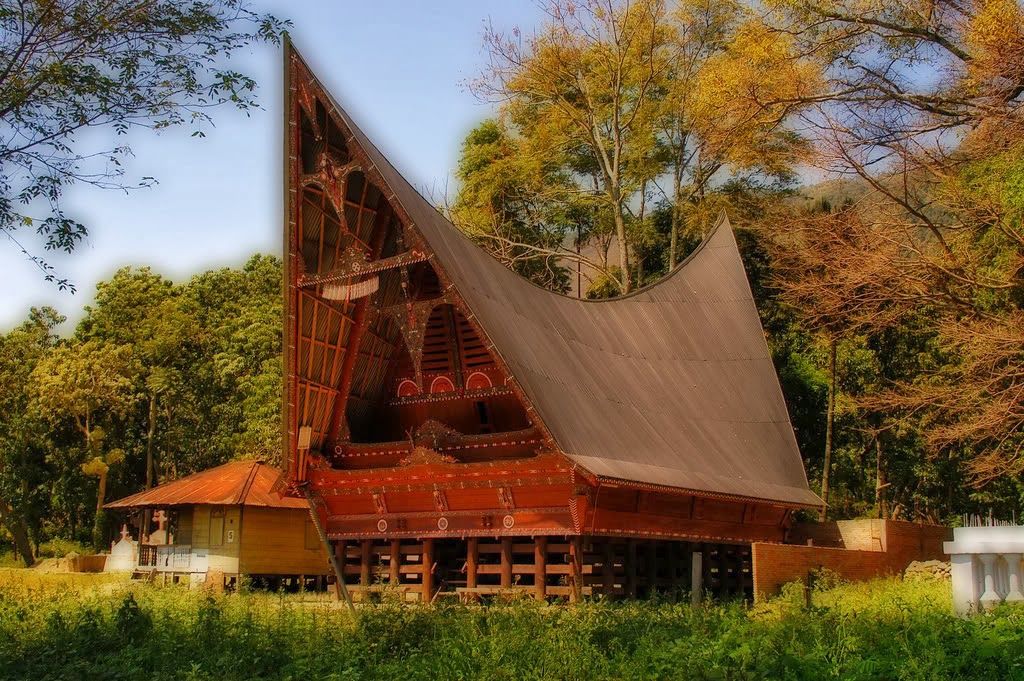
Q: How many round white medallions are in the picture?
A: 3